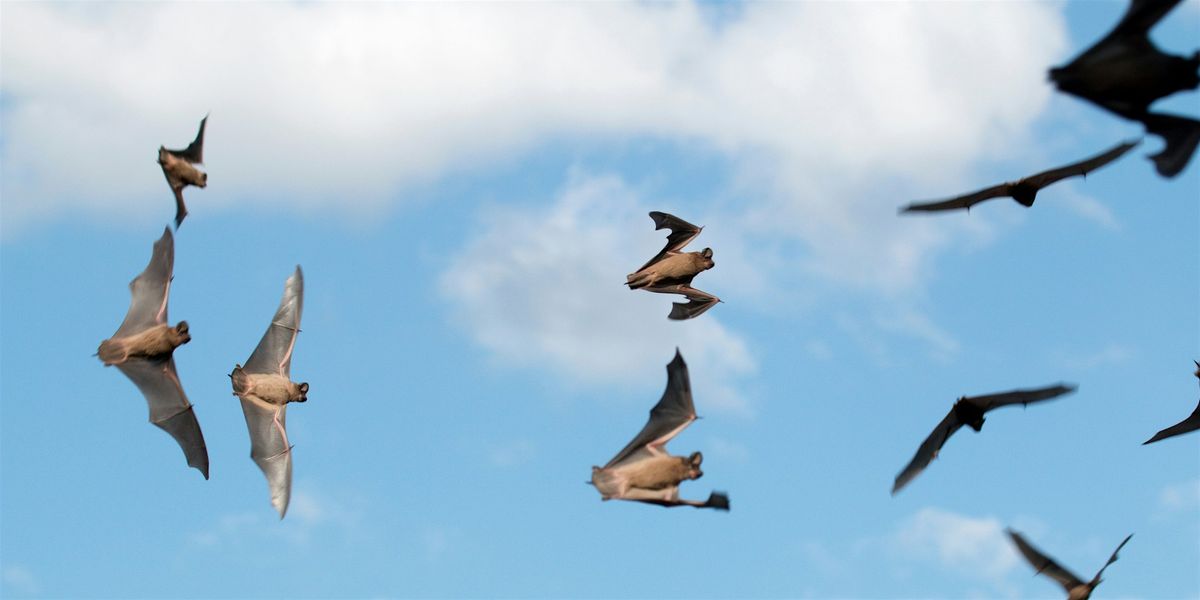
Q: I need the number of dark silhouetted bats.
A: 5